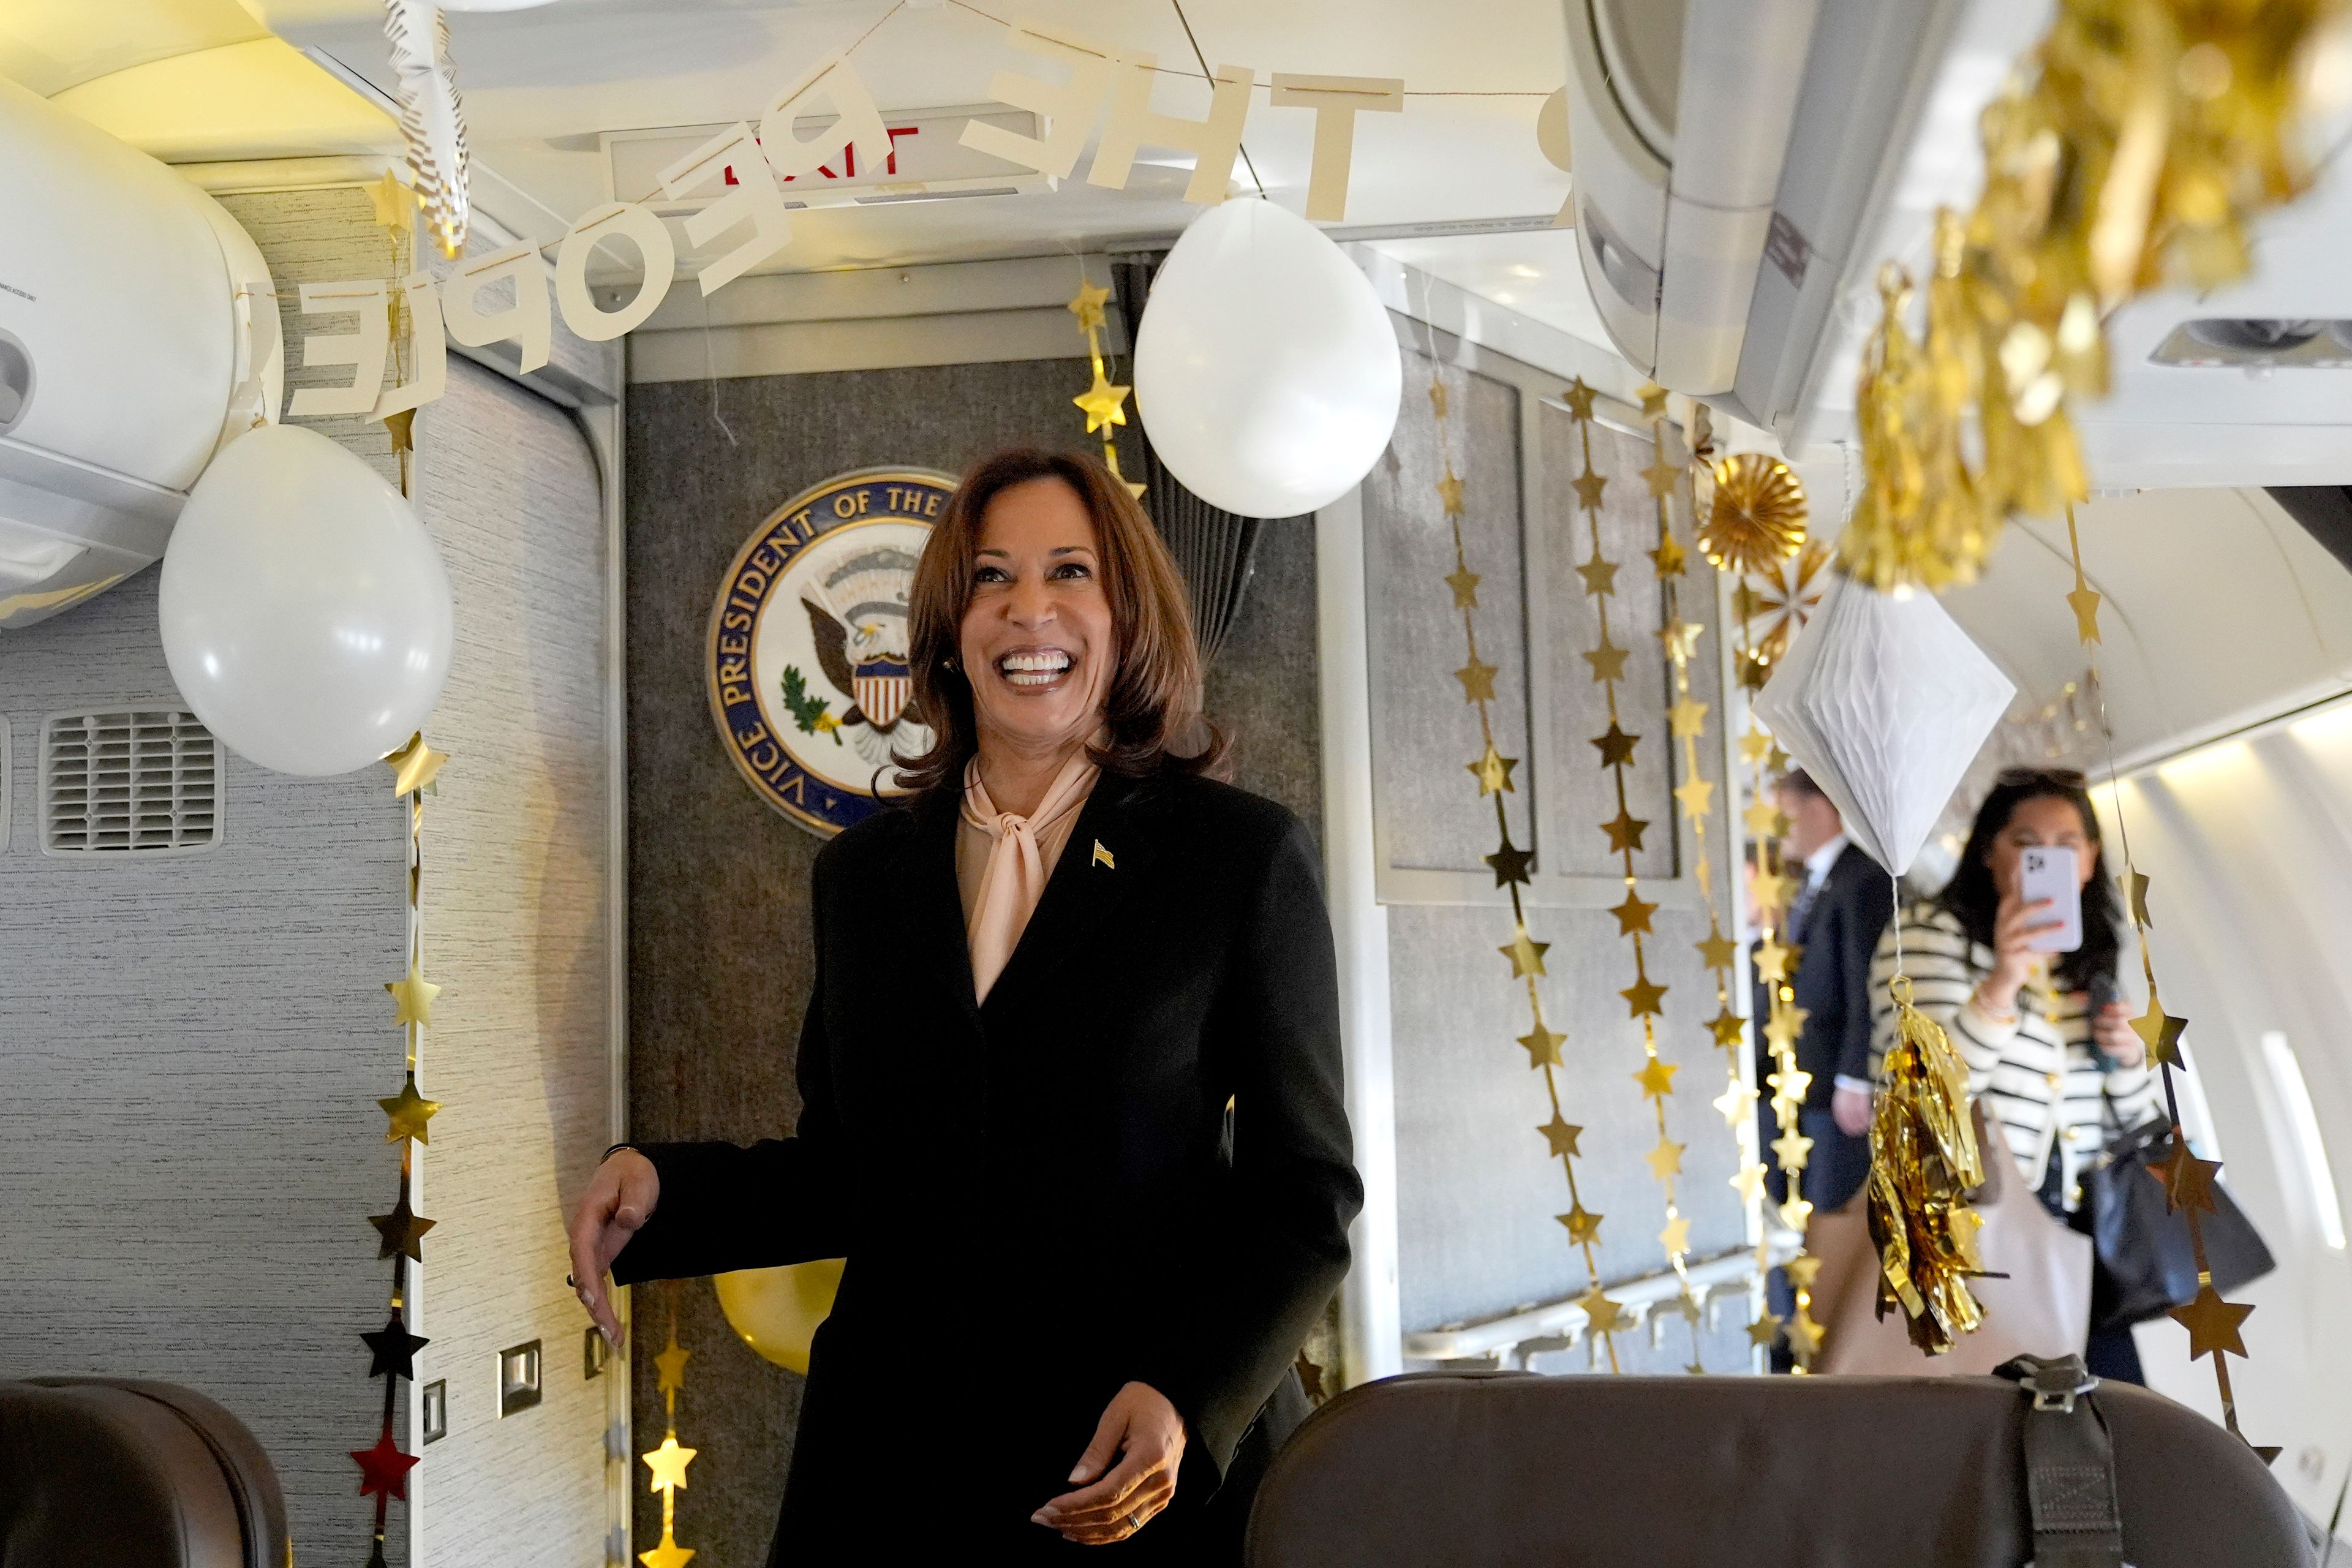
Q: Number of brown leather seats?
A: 2